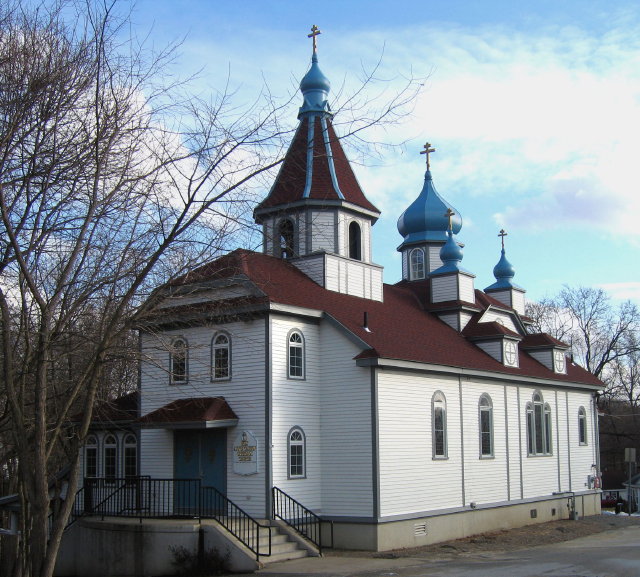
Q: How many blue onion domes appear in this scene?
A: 4